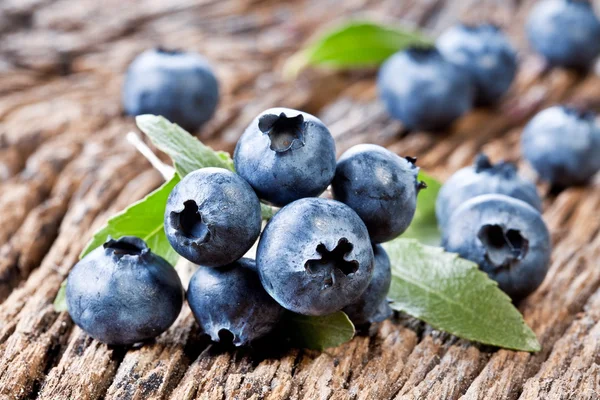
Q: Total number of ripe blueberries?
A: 14